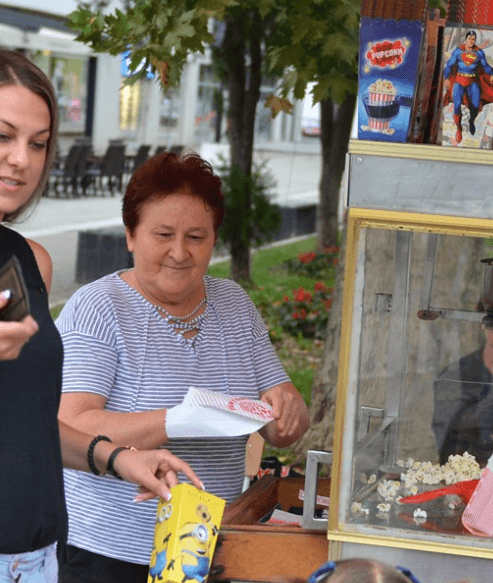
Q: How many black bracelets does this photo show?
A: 2